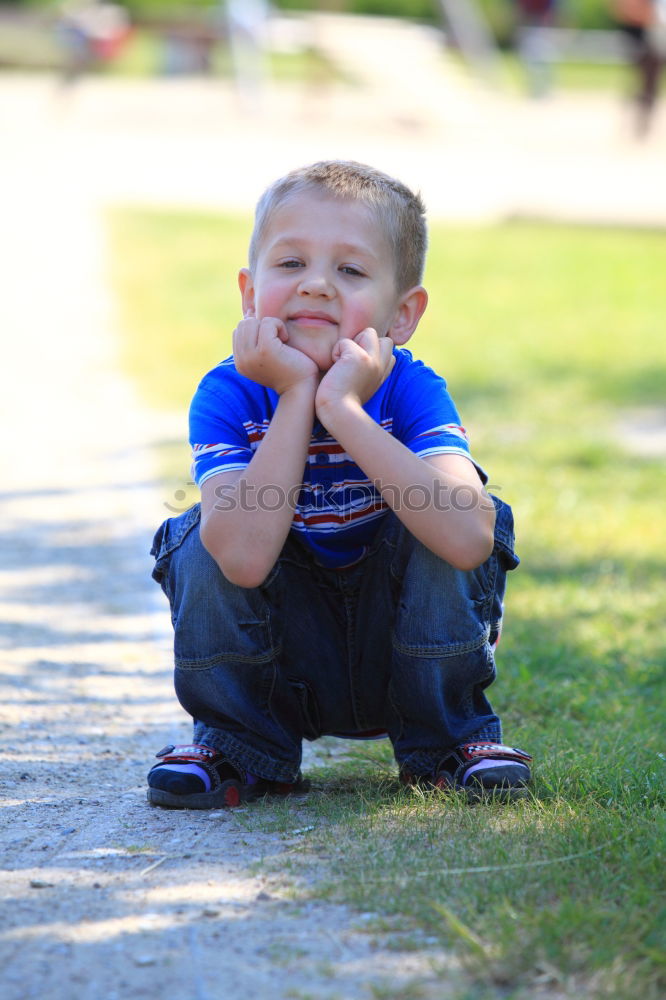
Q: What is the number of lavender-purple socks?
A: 2